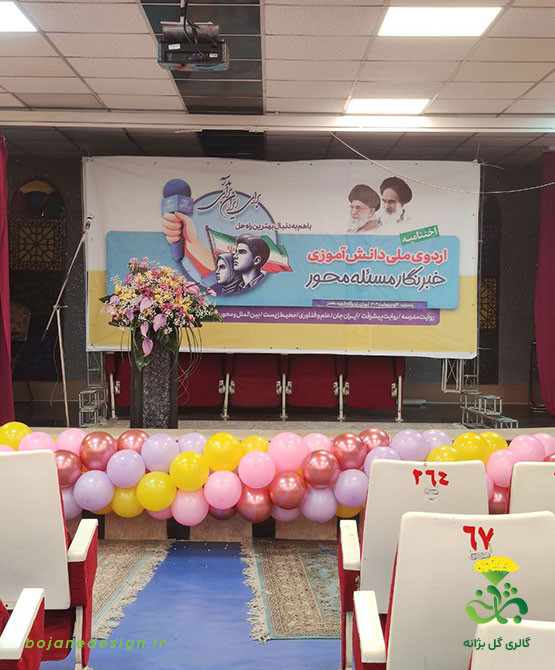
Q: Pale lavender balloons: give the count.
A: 11